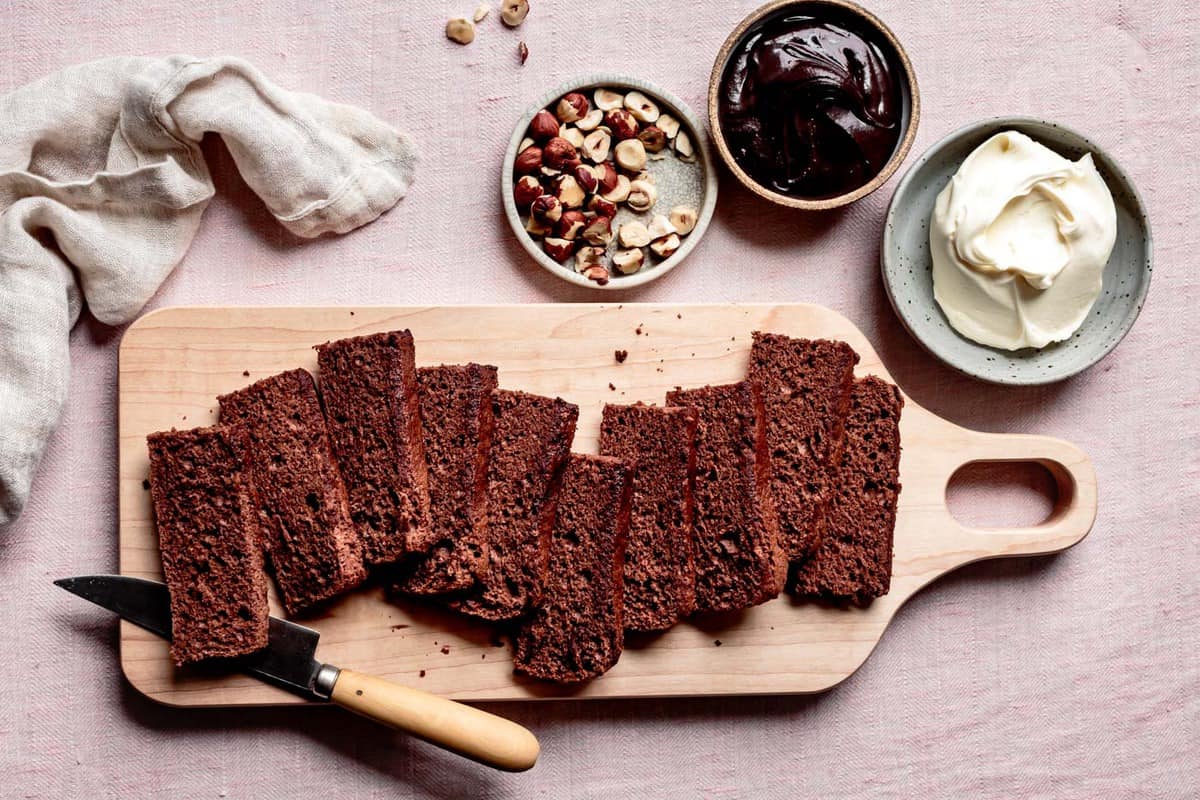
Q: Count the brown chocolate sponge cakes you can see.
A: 10